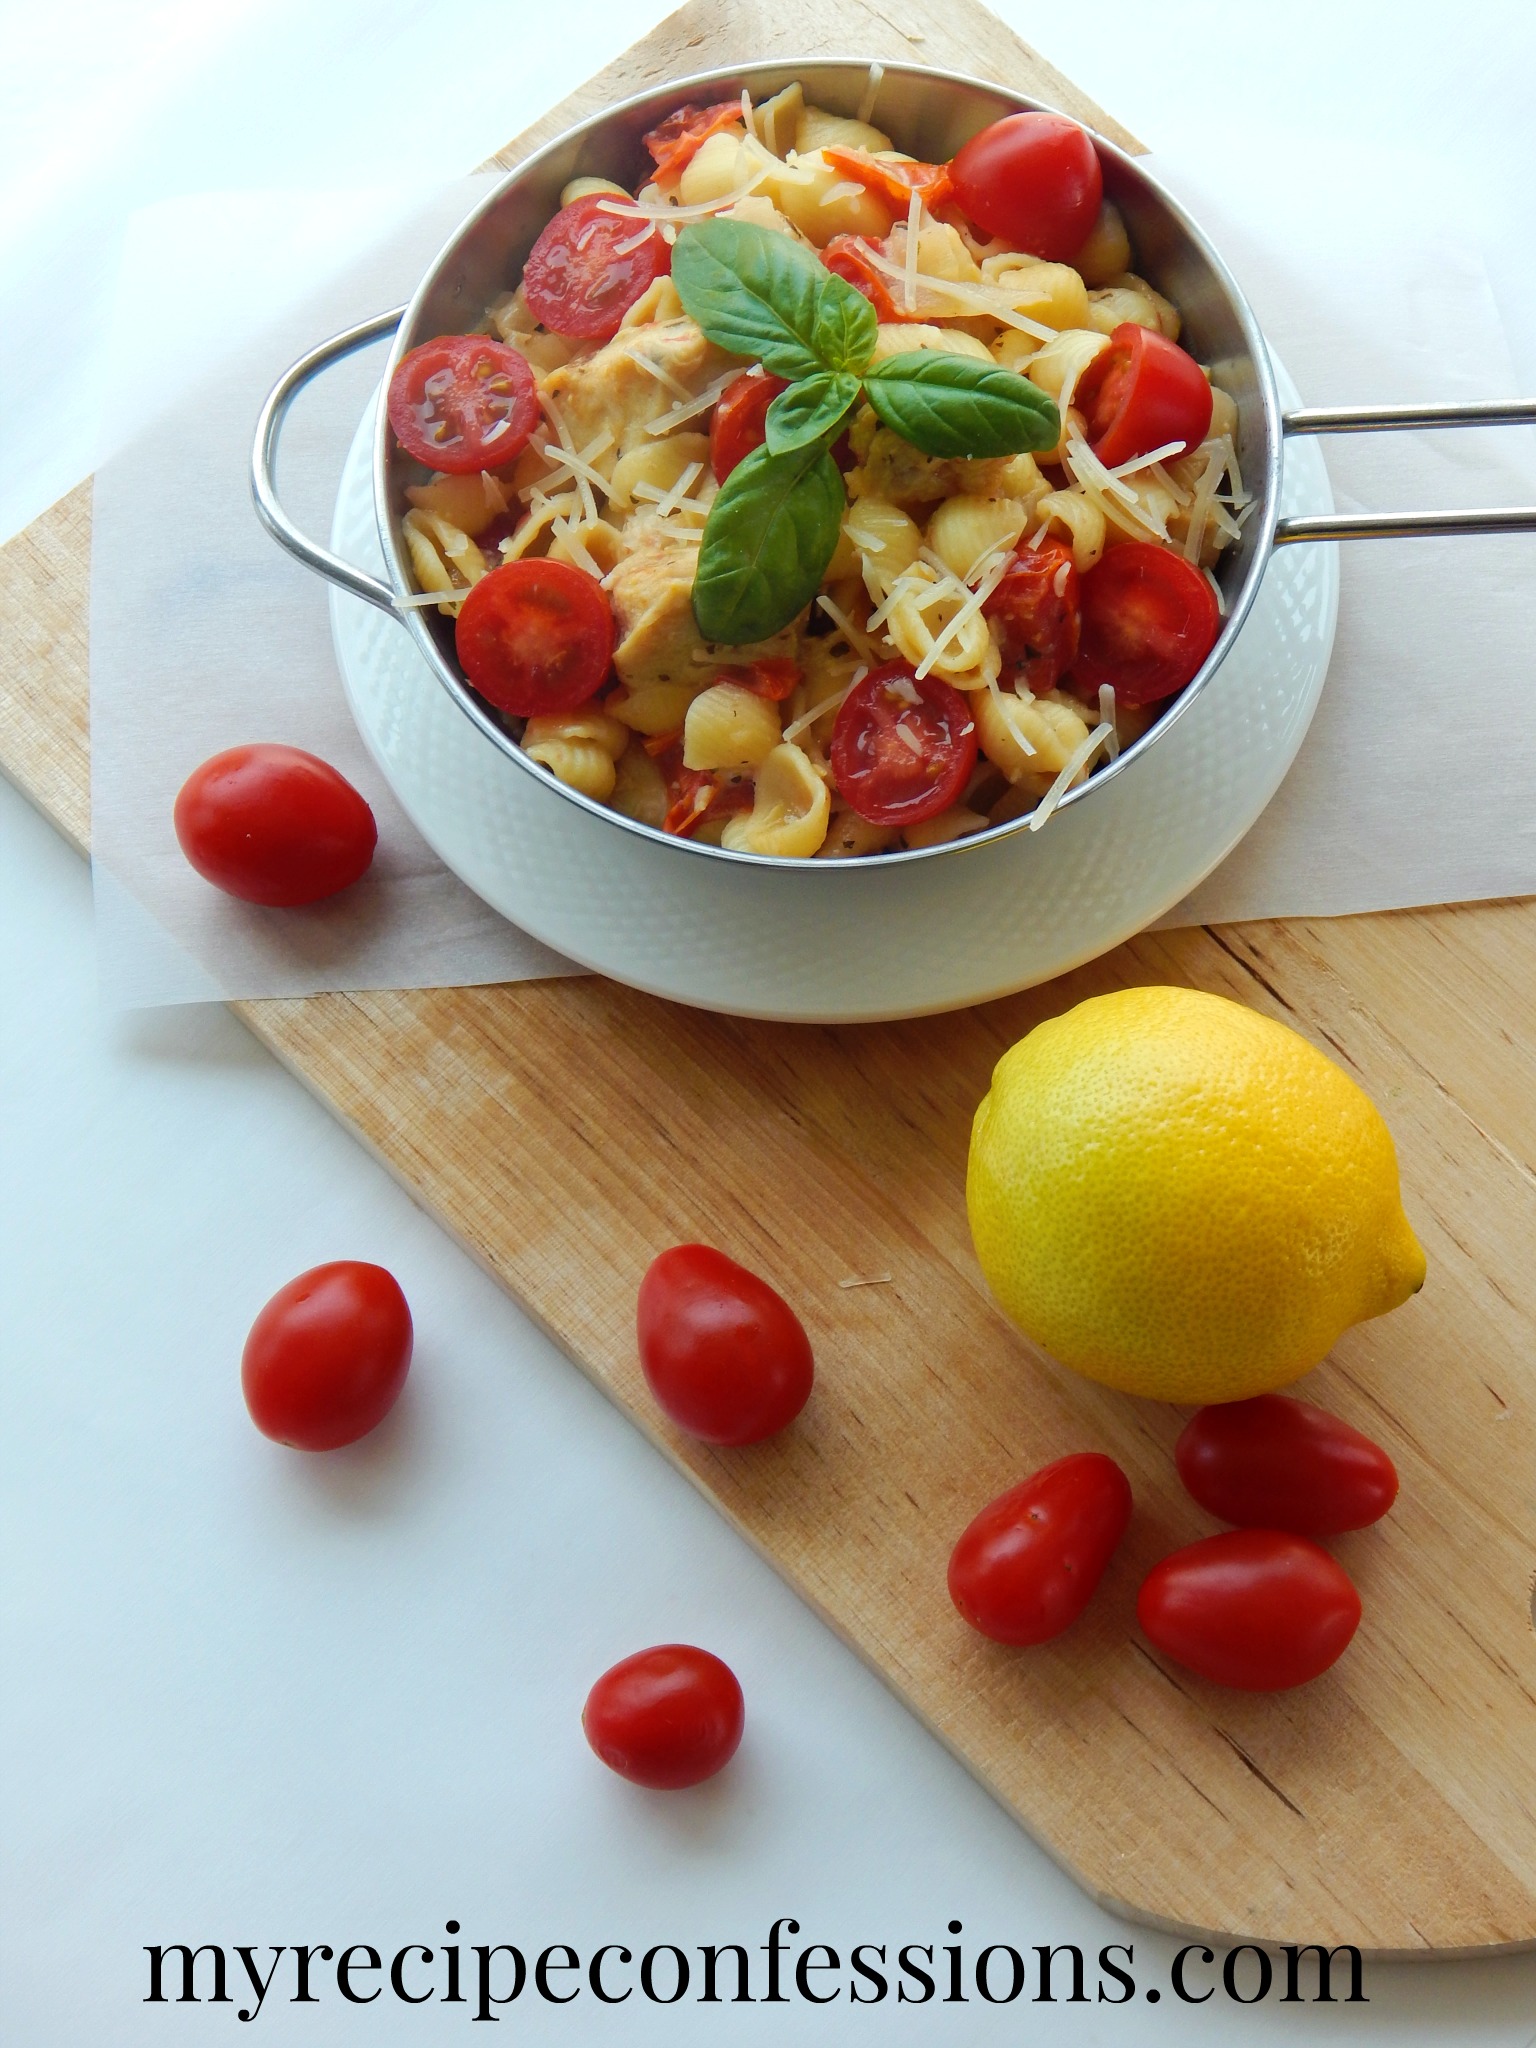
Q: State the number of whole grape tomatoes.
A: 7